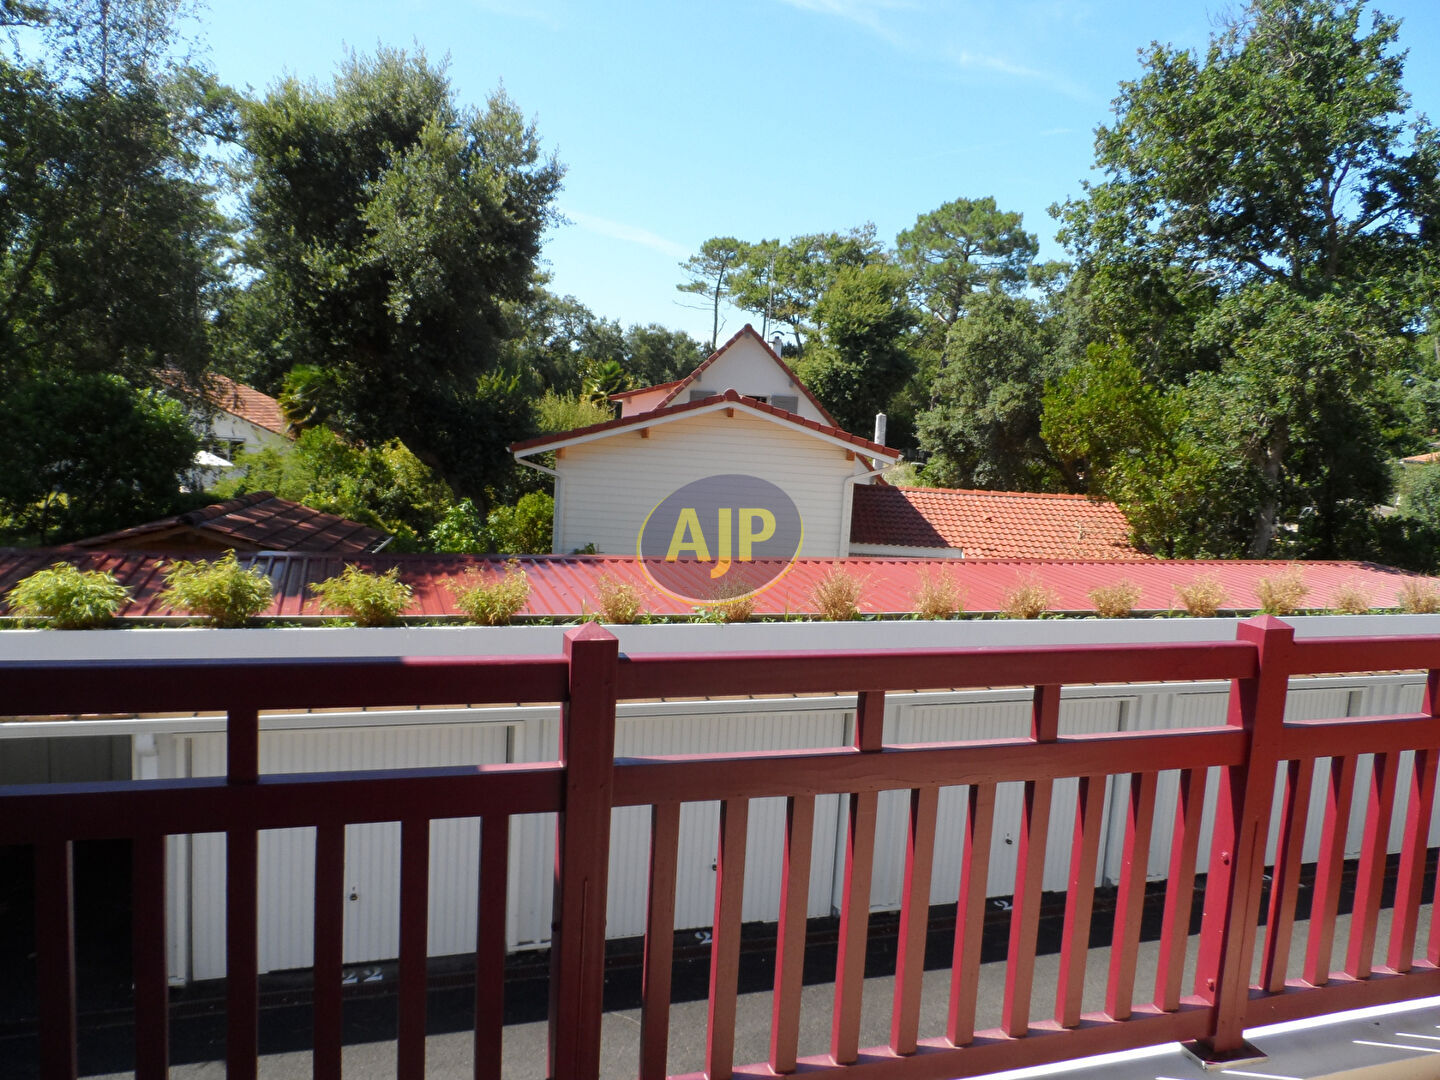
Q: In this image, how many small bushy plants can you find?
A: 14